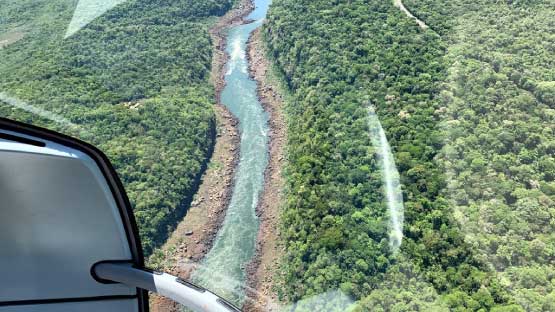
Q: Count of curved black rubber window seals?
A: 1